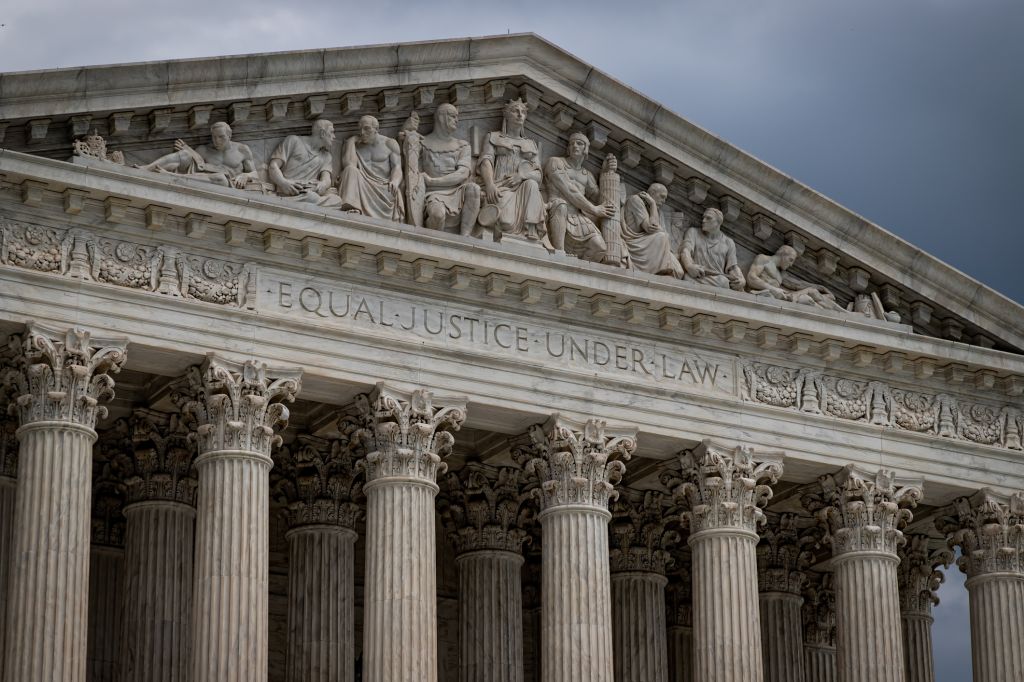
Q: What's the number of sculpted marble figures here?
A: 9